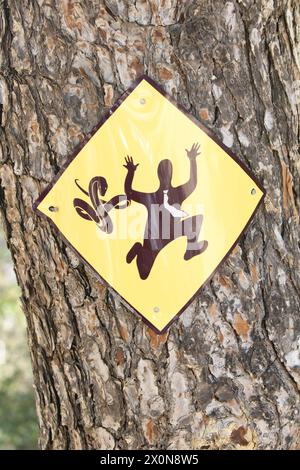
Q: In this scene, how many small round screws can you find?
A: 4